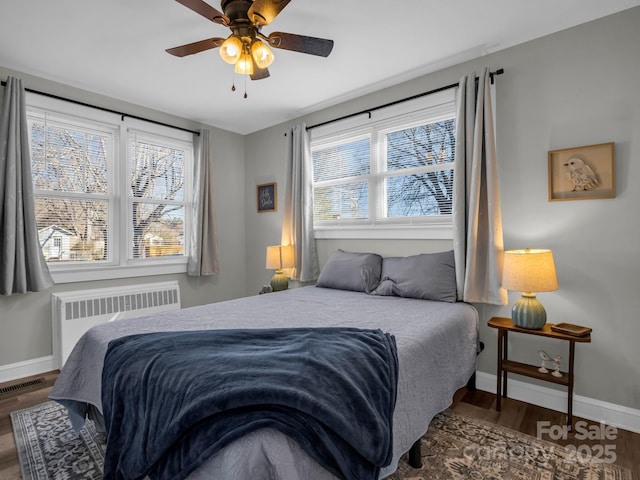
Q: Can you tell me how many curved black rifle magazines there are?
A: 0